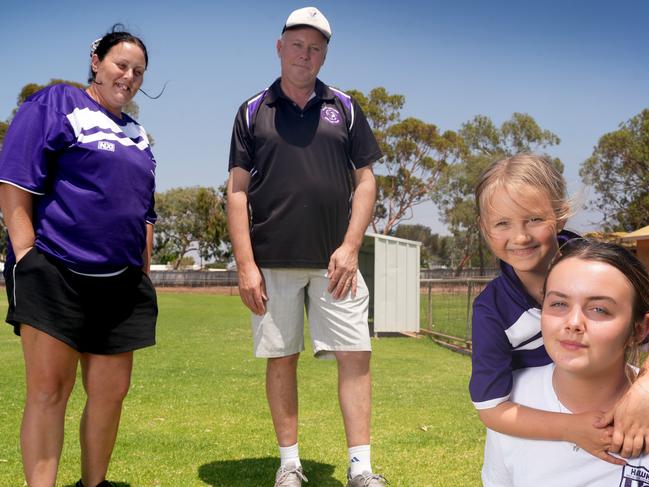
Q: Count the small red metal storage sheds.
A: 0